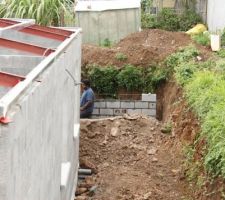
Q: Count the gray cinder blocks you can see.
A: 11